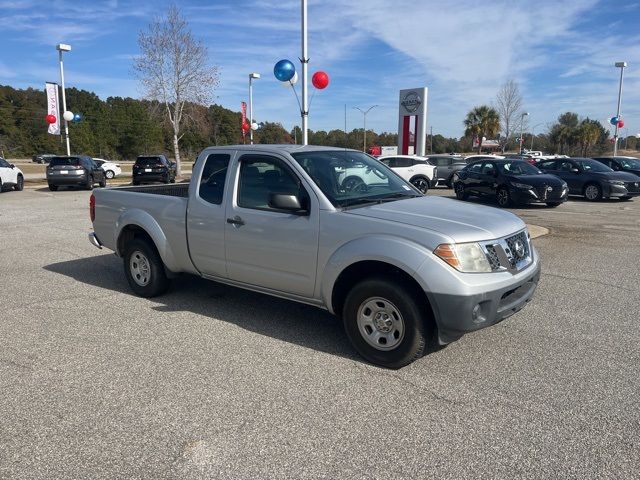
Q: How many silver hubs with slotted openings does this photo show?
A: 2